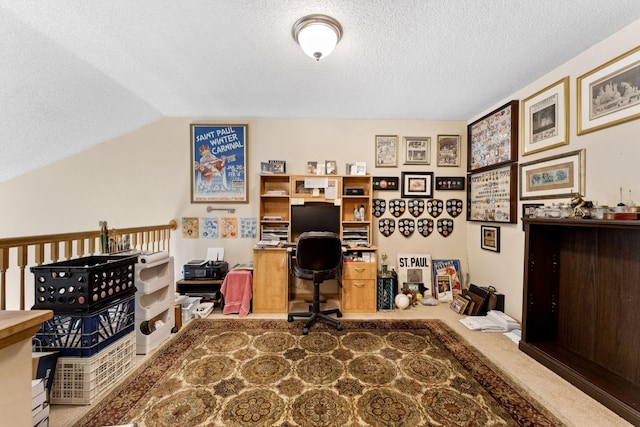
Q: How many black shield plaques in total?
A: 9